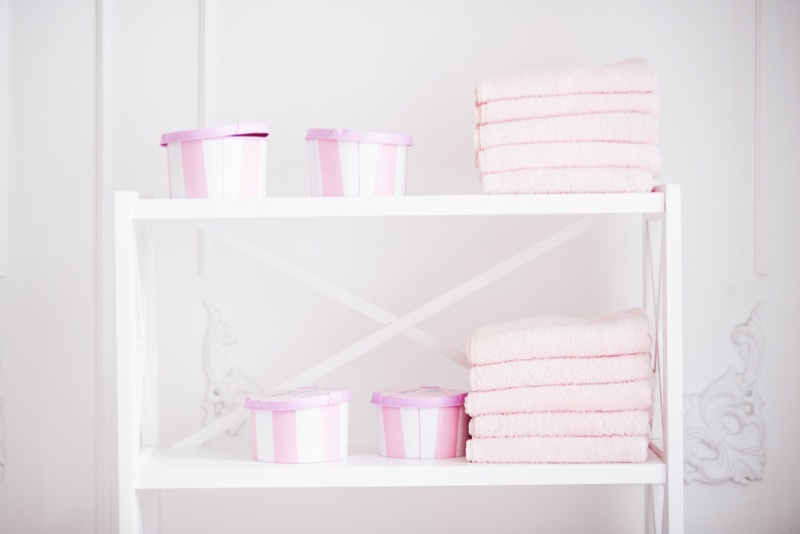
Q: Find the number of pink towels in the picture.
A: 10